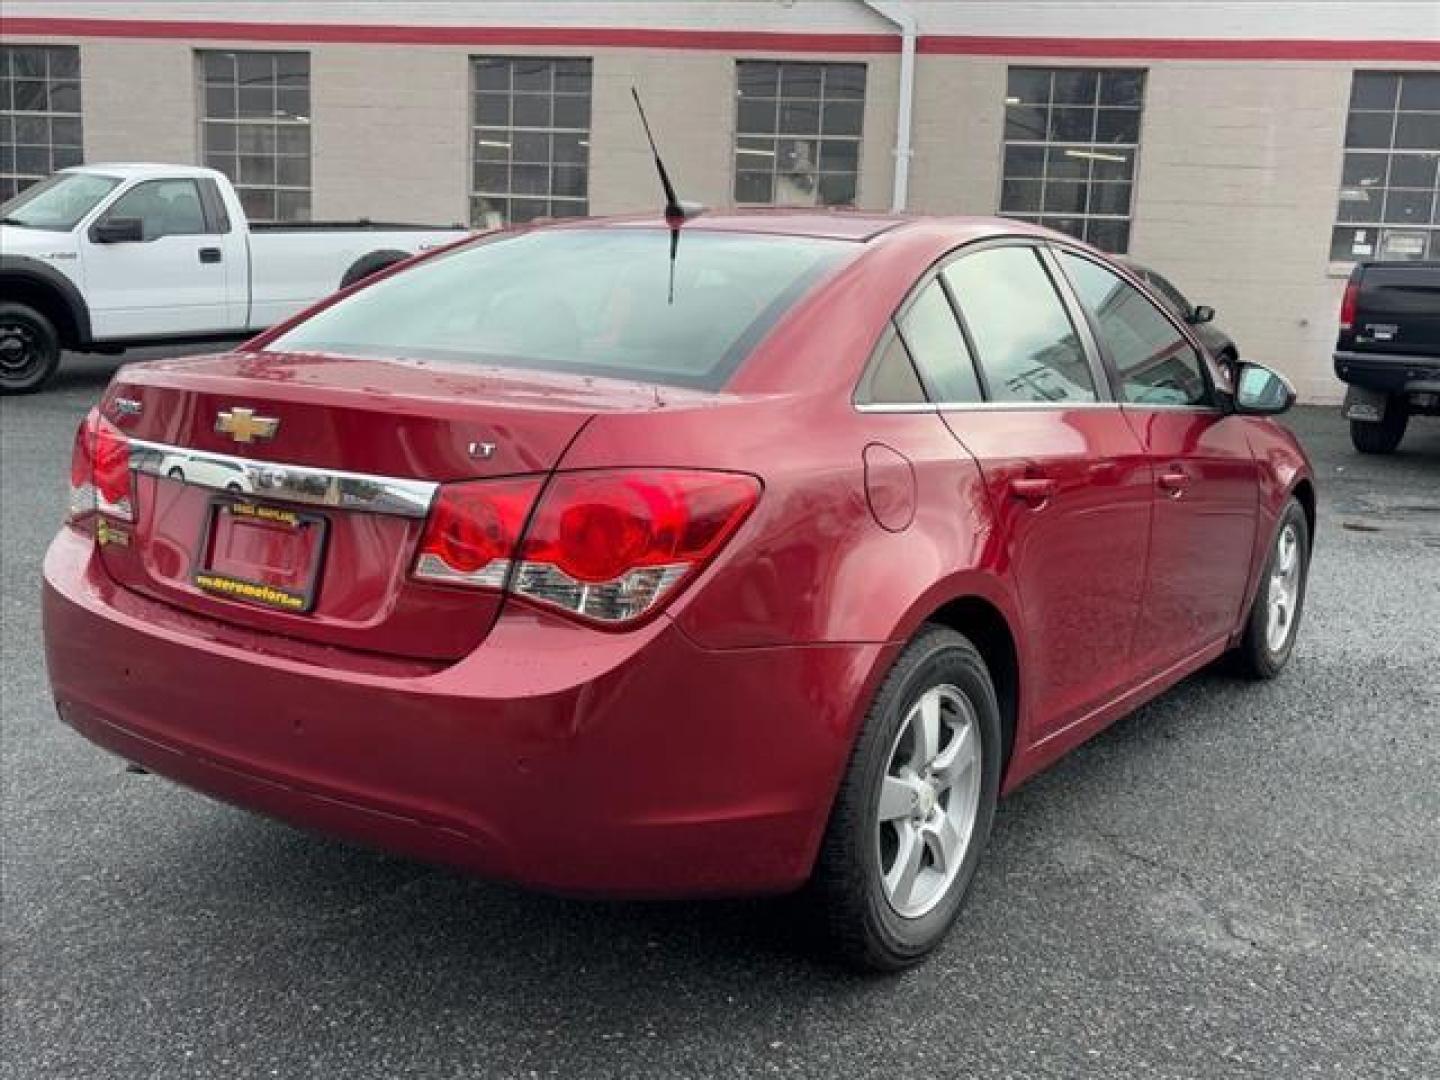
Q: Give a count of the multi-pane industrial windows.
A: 6